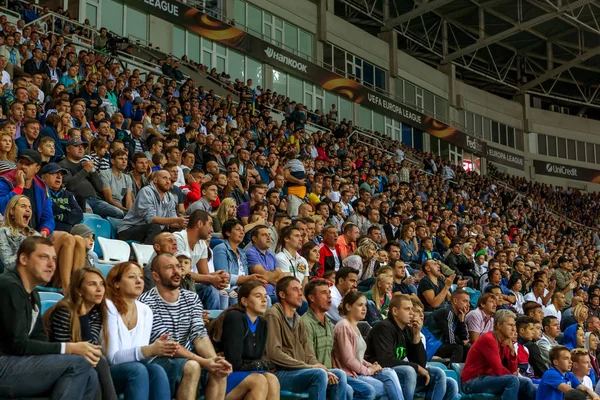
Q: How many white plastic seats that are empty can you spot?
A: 2